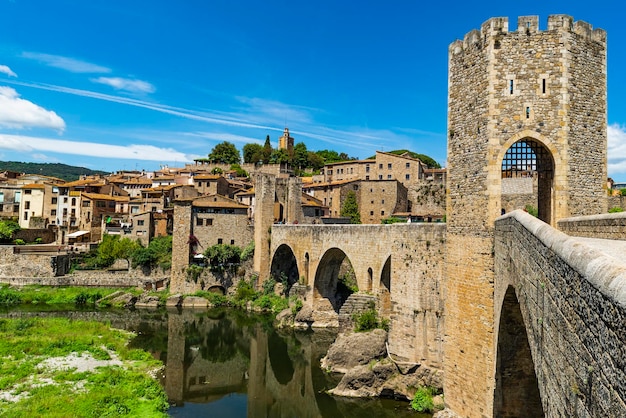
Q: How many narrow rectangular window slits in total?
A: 3